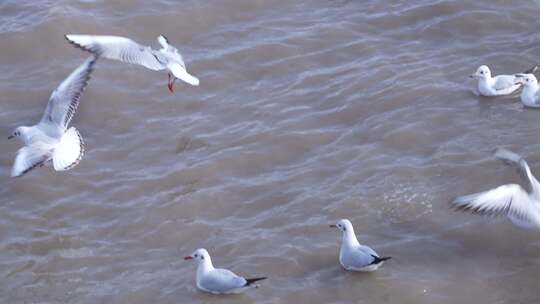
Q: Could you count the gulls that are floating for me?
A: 4